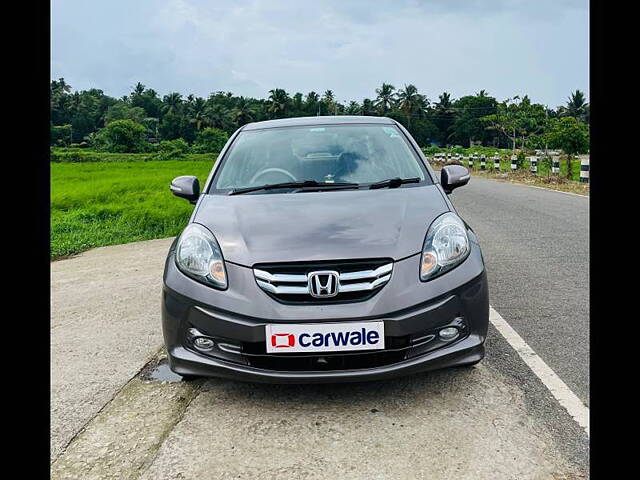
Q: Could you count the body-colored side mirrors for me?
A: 2